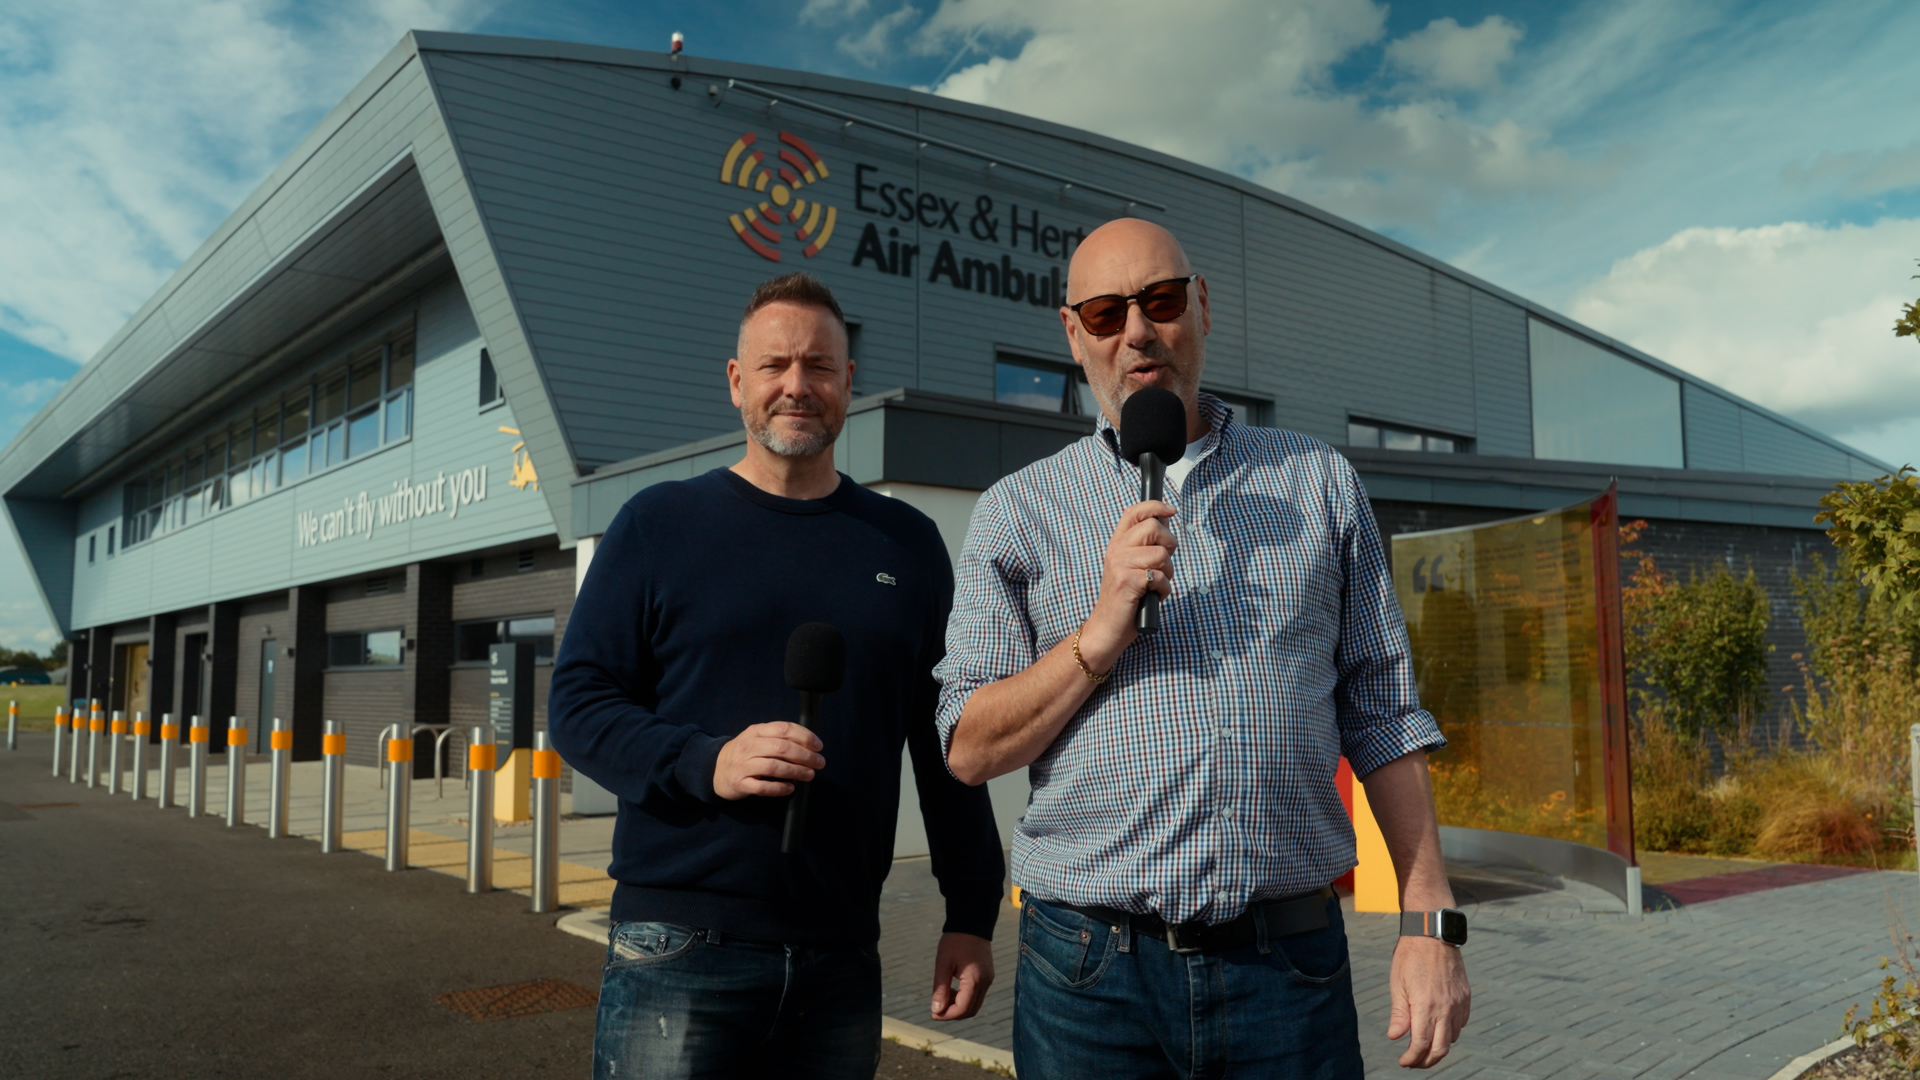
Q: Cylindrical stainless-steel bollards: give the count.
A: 15